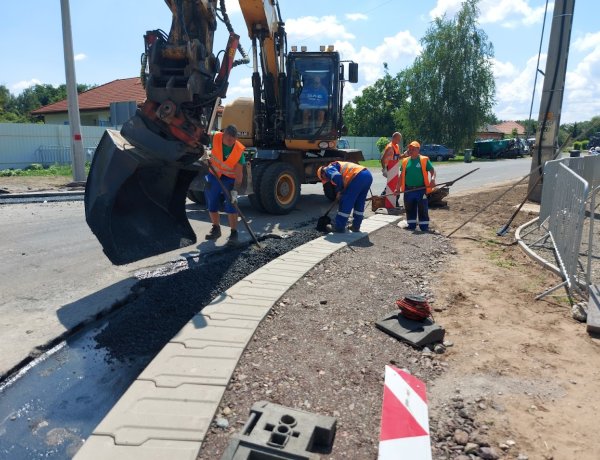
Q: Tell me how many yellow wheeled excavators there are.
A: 1